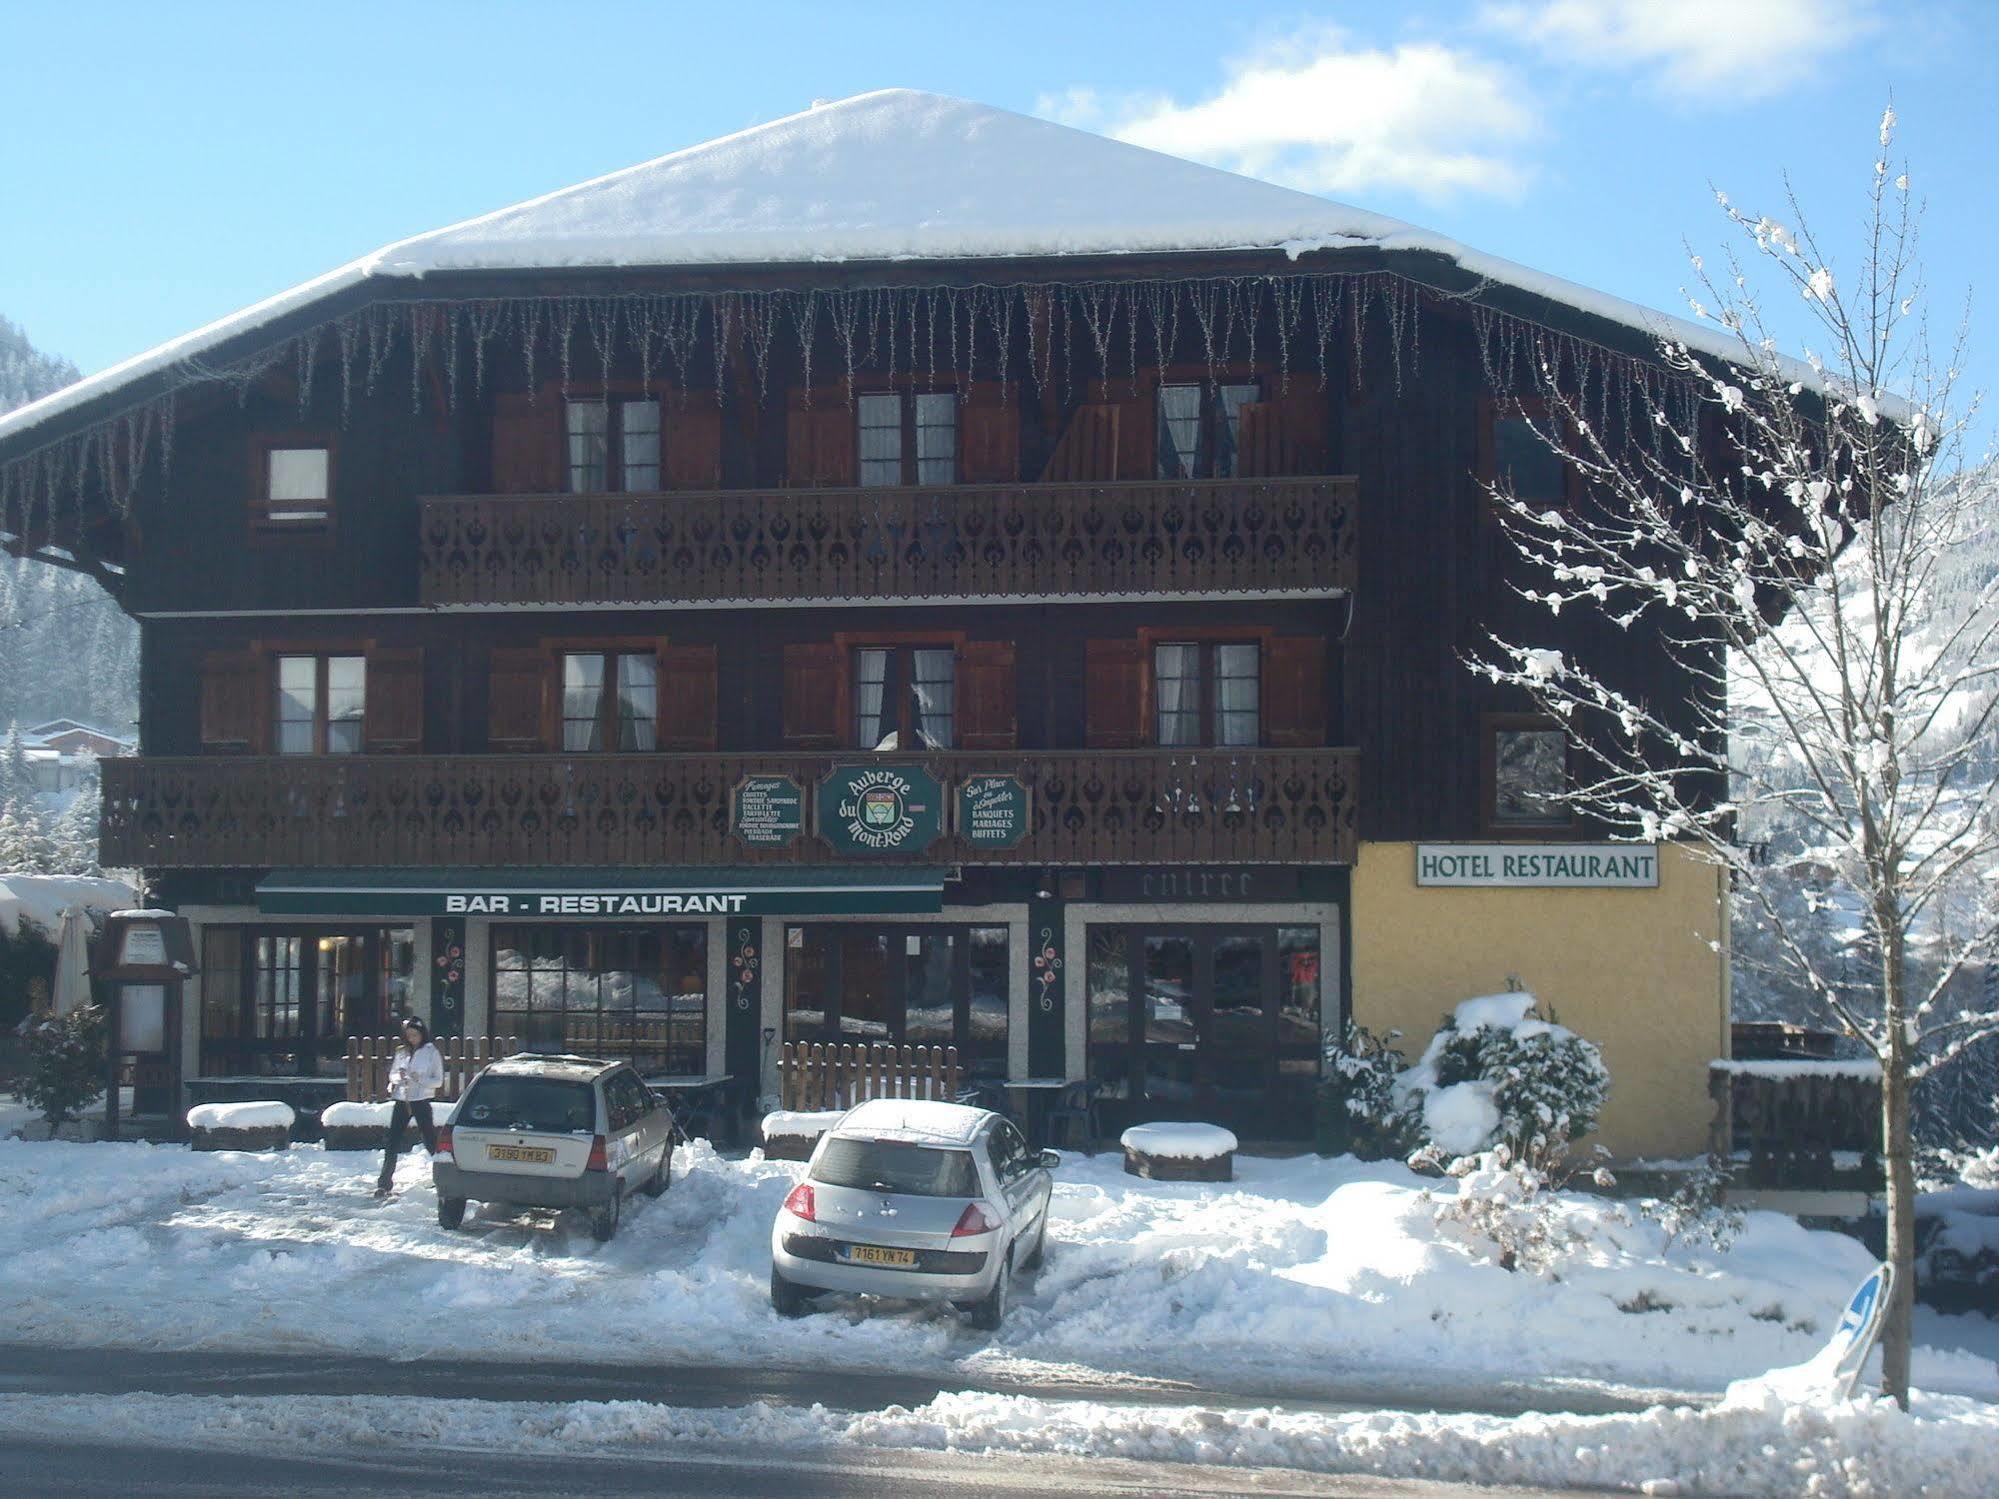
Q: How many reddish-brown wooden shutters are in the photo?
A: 14